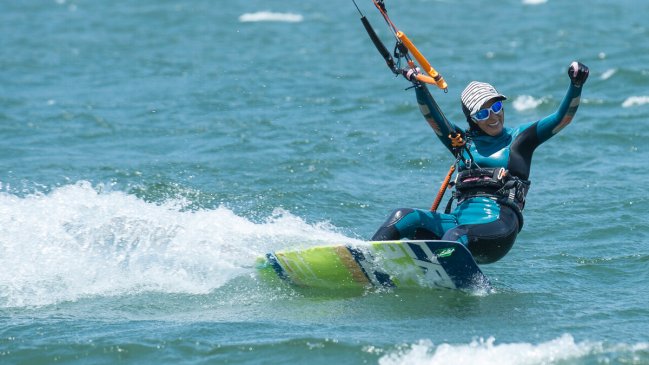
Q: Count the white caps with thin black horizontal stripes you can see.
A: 1